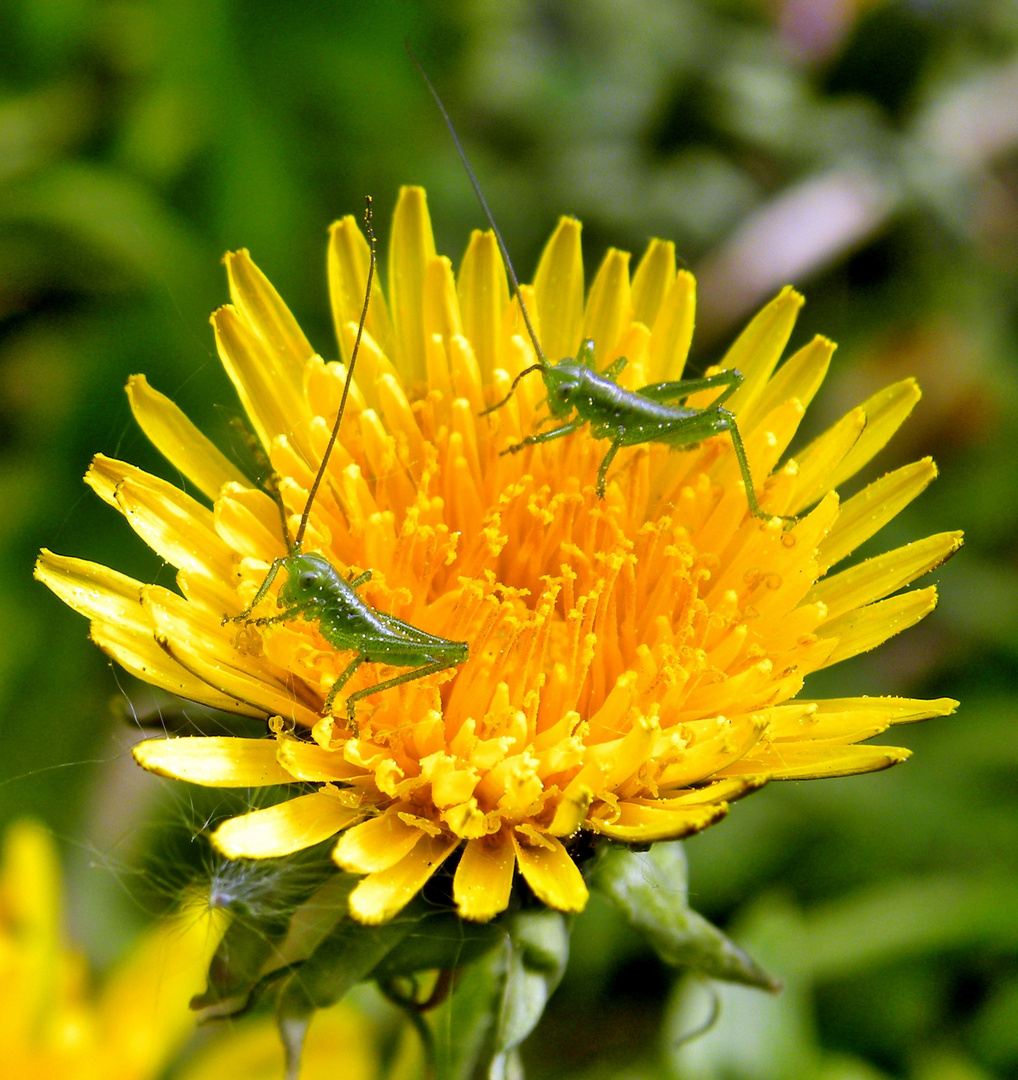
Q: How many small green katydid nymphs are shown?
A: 2